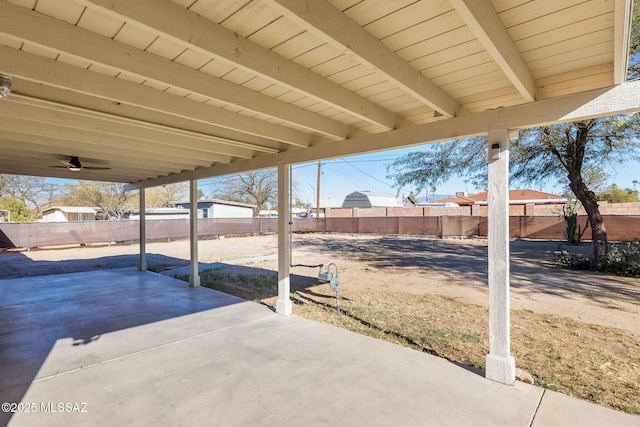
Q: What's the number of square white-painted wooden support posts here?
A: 4